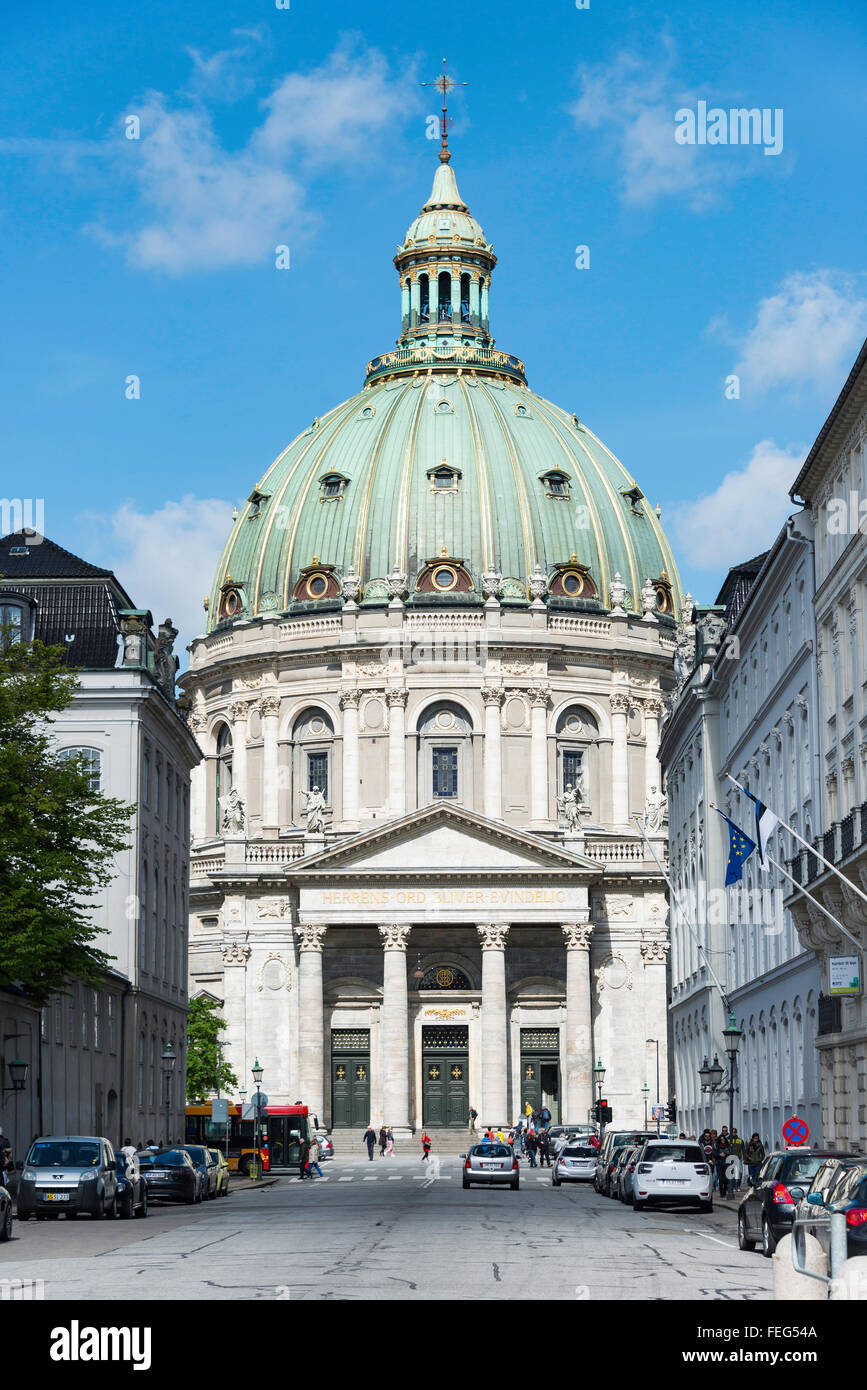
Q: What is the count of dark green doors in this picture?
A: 3